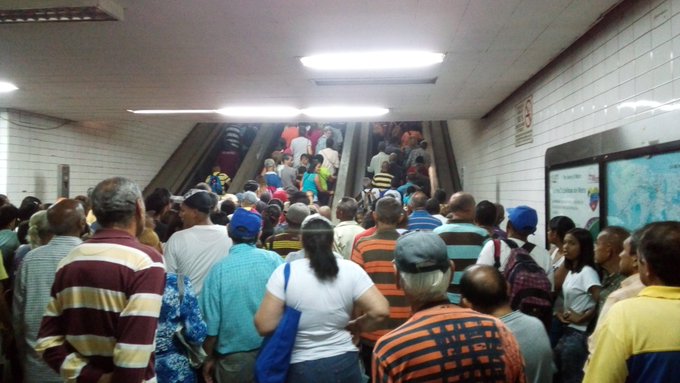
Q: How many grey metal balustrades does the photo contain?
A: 4